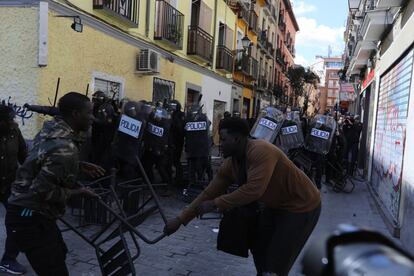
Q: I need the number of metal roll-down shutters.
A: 1